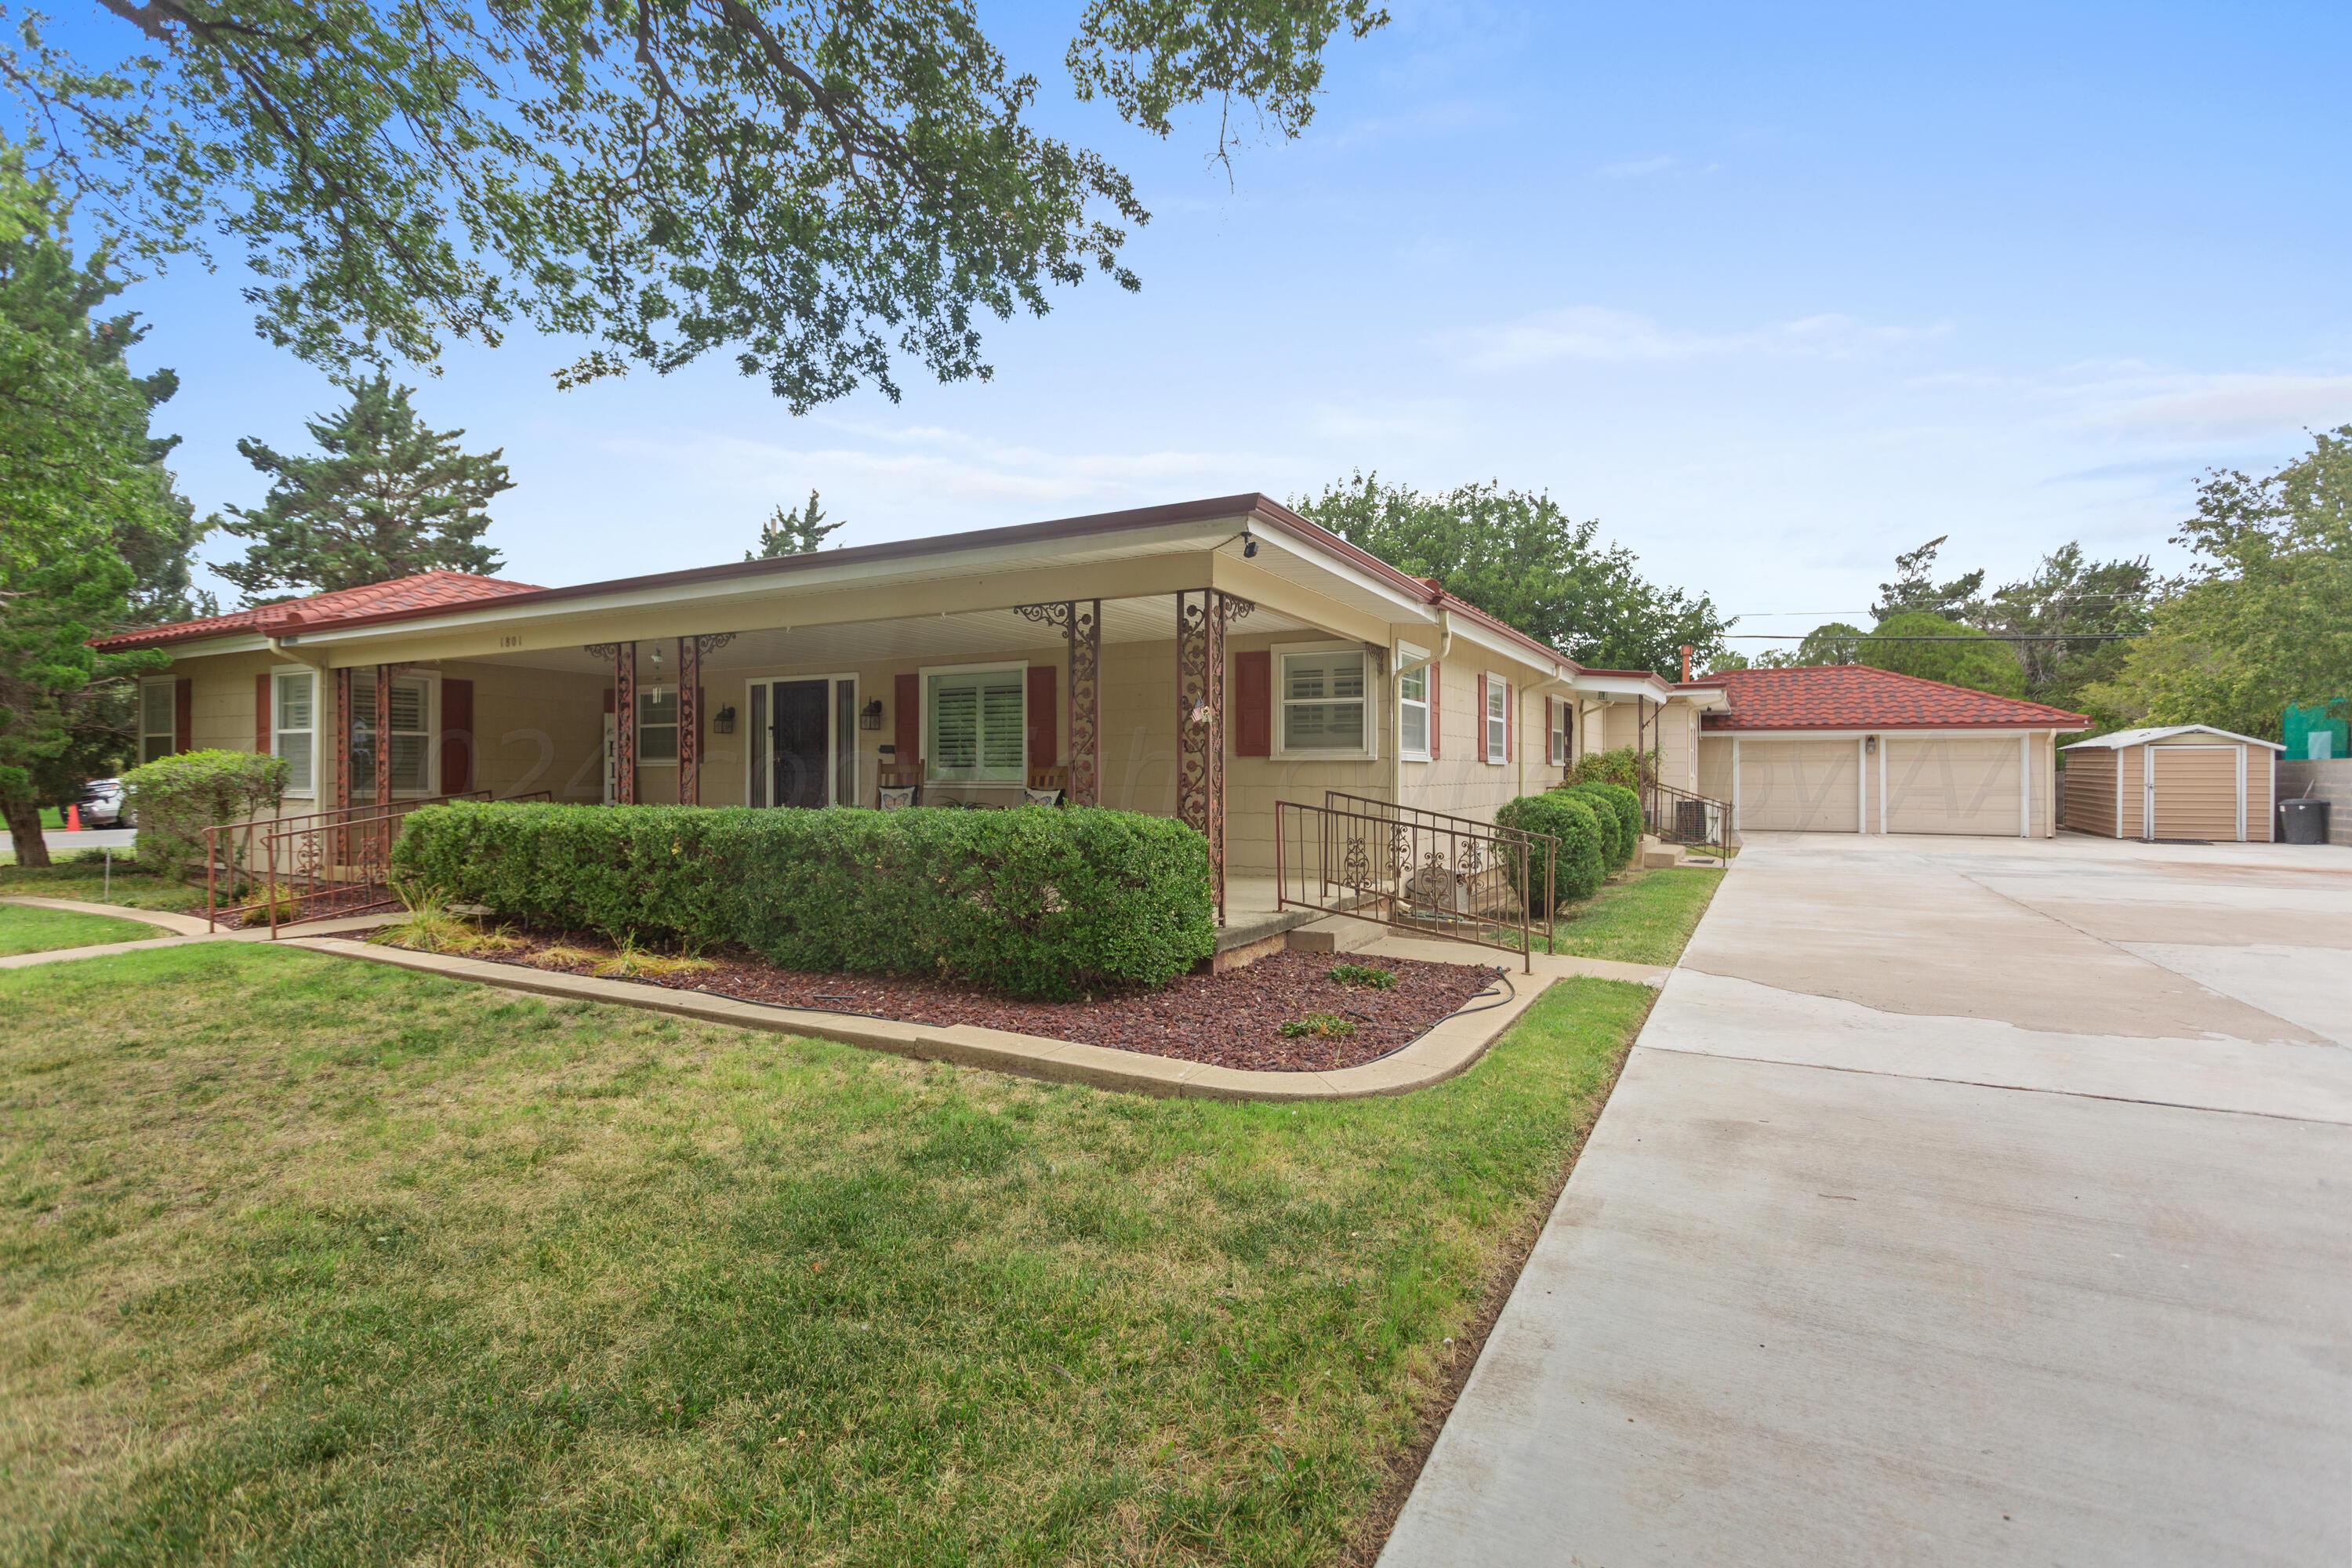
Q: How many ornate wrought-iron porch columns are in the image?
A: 6